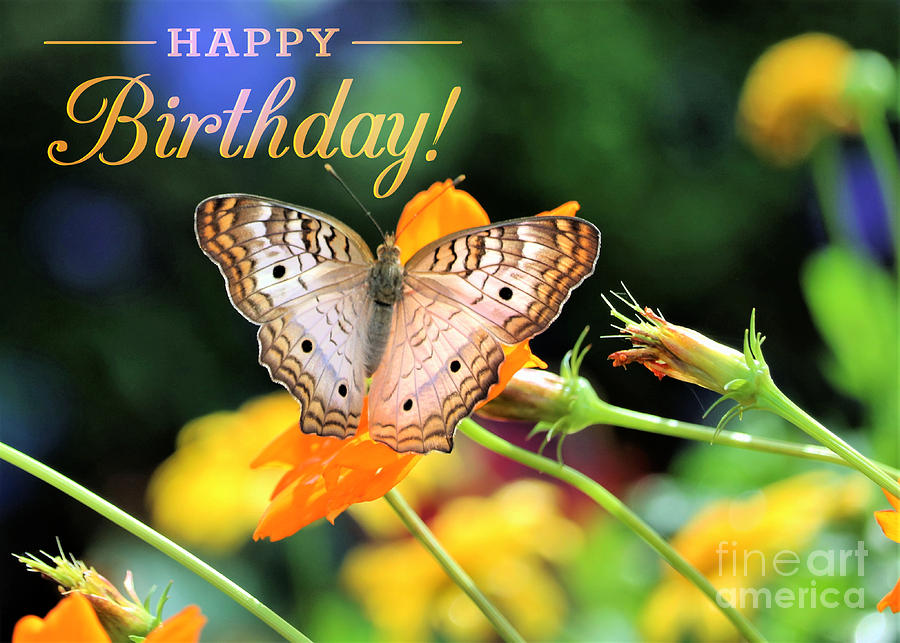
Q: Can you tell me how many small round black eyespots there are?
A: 6